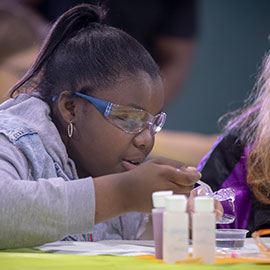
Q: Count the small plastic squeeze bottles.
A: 3